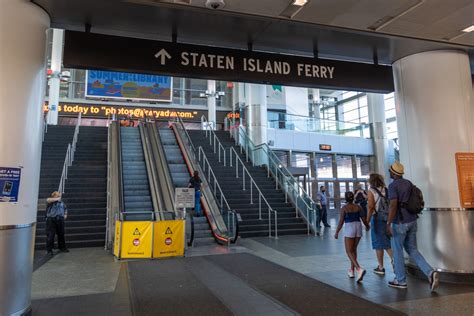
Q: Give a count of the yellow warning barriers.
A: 2